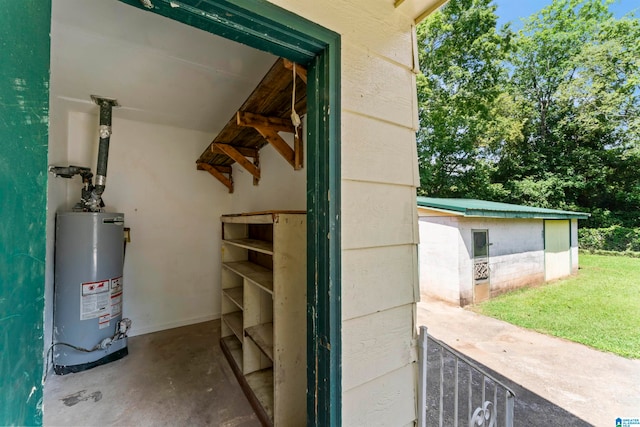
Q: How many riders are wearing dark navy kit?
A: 0